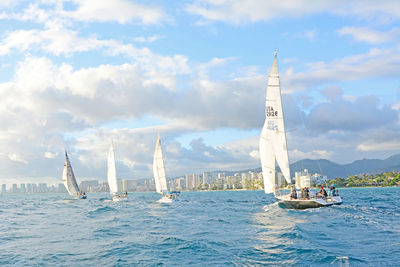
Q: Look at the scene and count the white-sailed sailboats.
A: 4